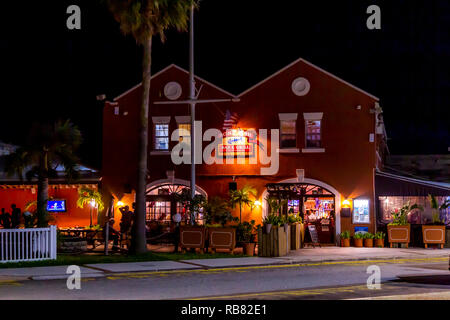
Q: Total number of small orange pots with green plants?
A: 4